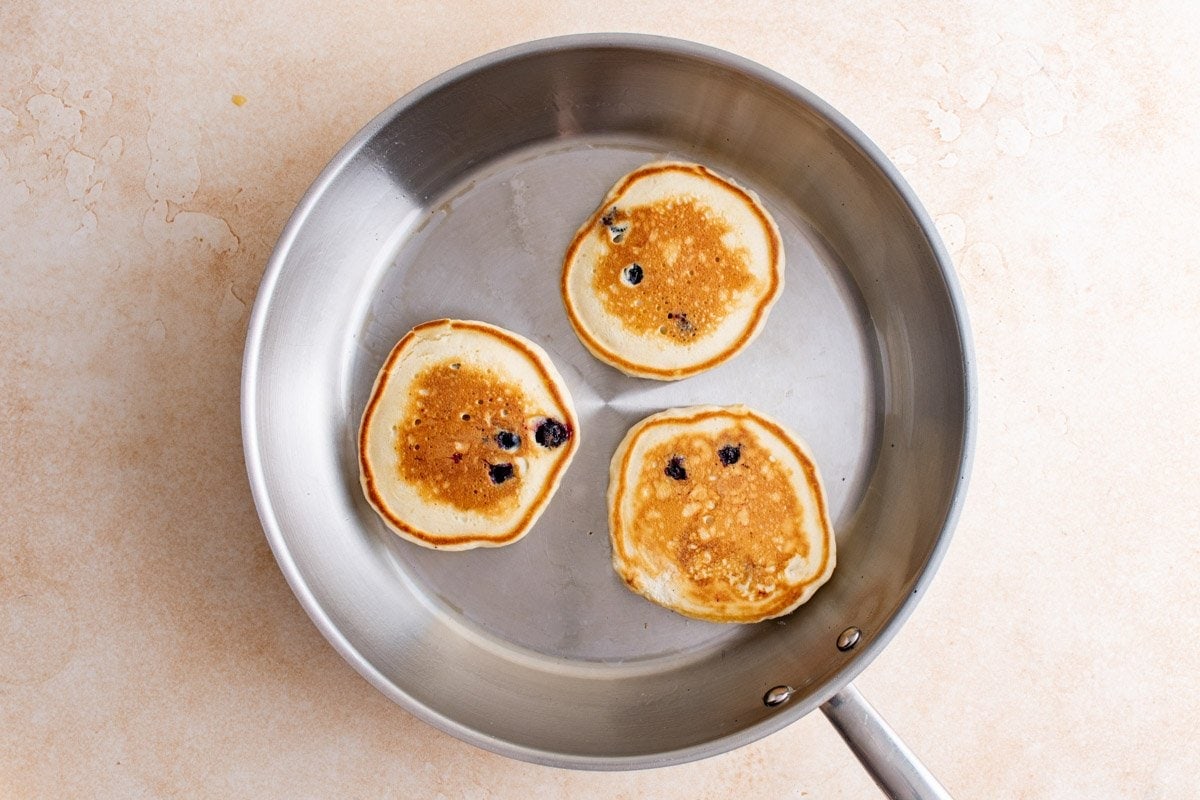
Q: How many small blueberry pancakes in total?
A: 3